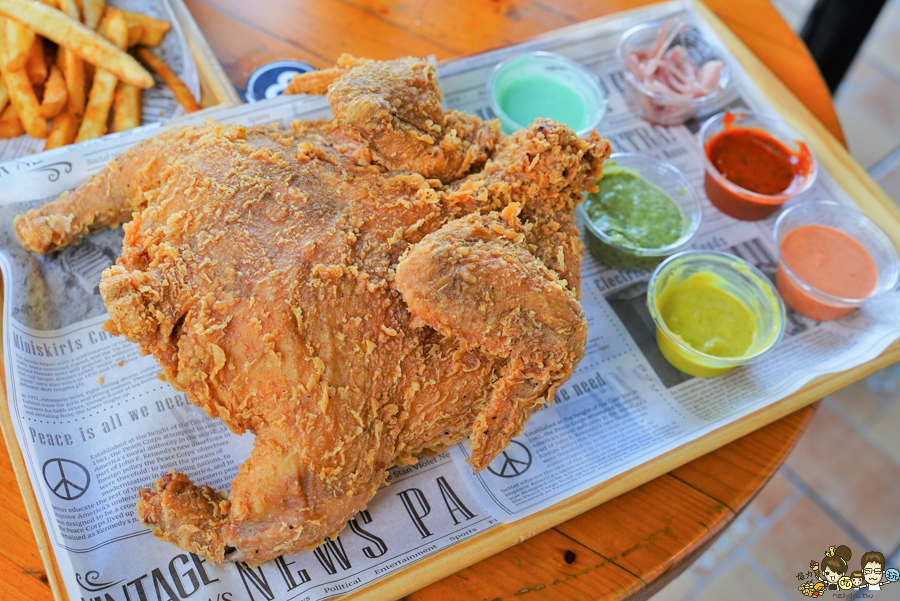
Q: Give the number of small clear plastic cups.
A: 6